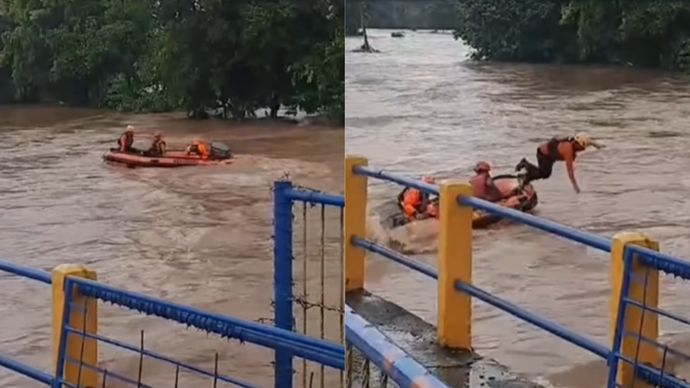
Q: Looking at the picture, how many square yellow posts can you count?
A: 4